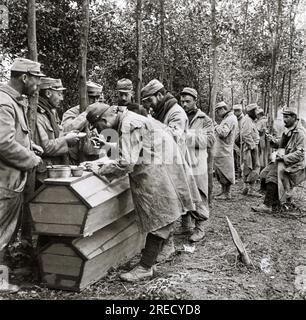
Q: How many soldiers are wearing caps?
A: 12